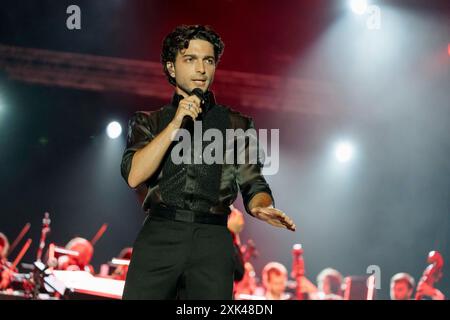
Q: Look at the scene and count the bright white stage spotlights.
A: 3